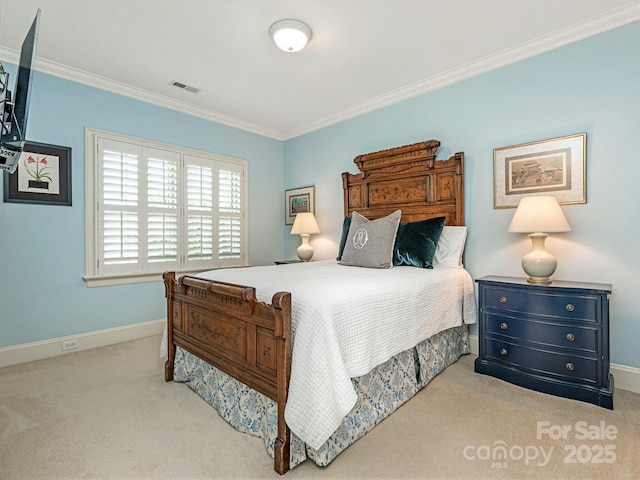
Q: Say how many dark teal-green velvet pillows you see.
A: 2